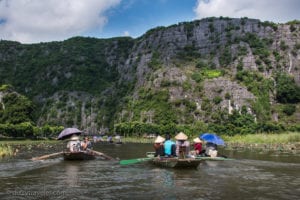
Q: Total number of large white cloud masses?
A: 2